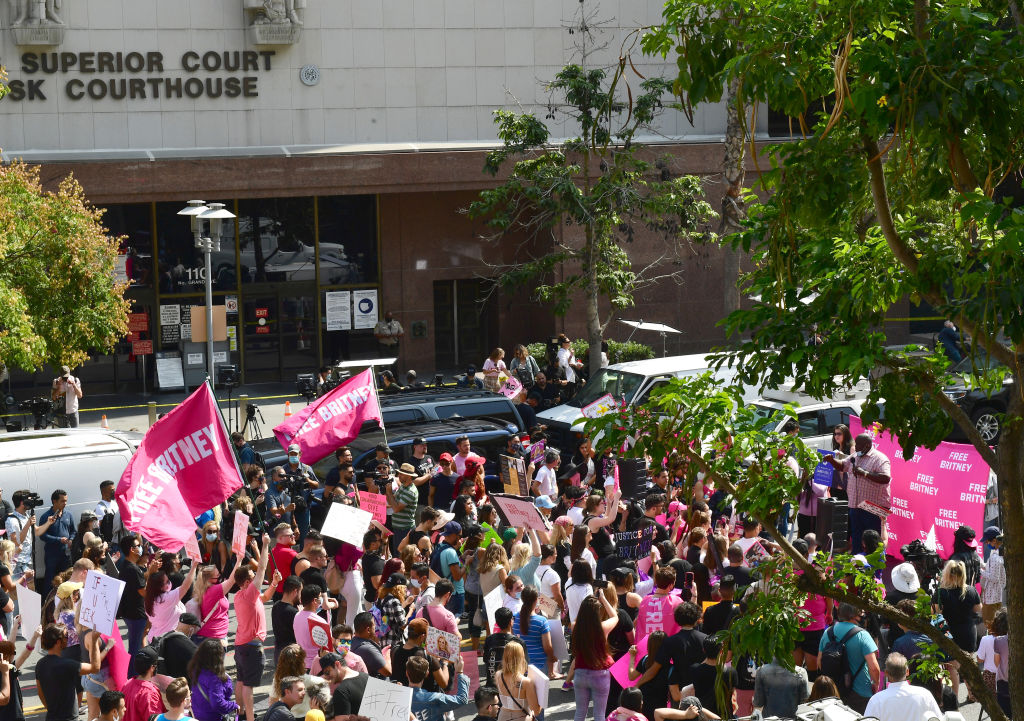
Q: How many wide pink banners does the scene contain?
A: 3